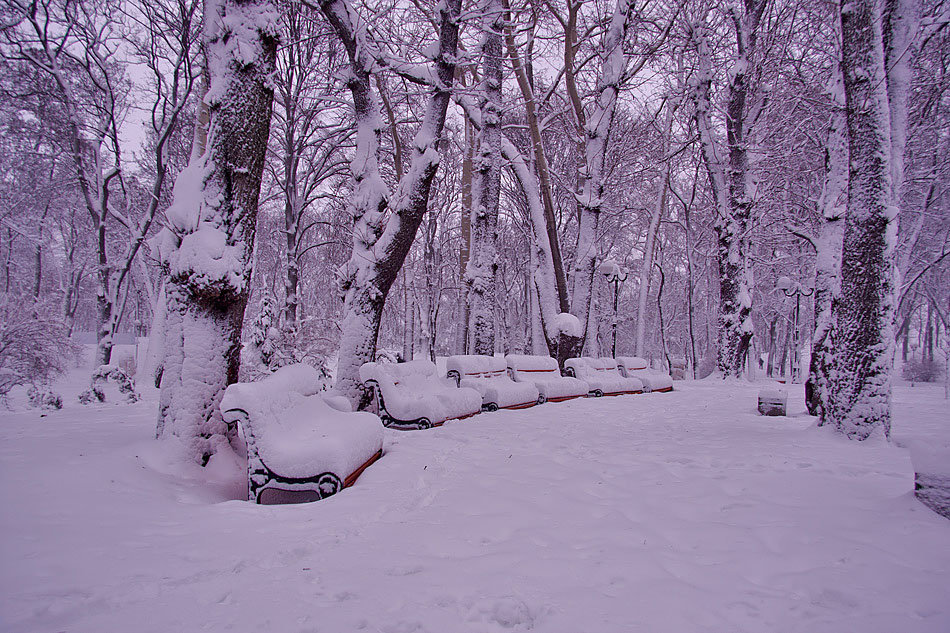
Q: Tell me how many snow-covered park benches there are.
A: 6